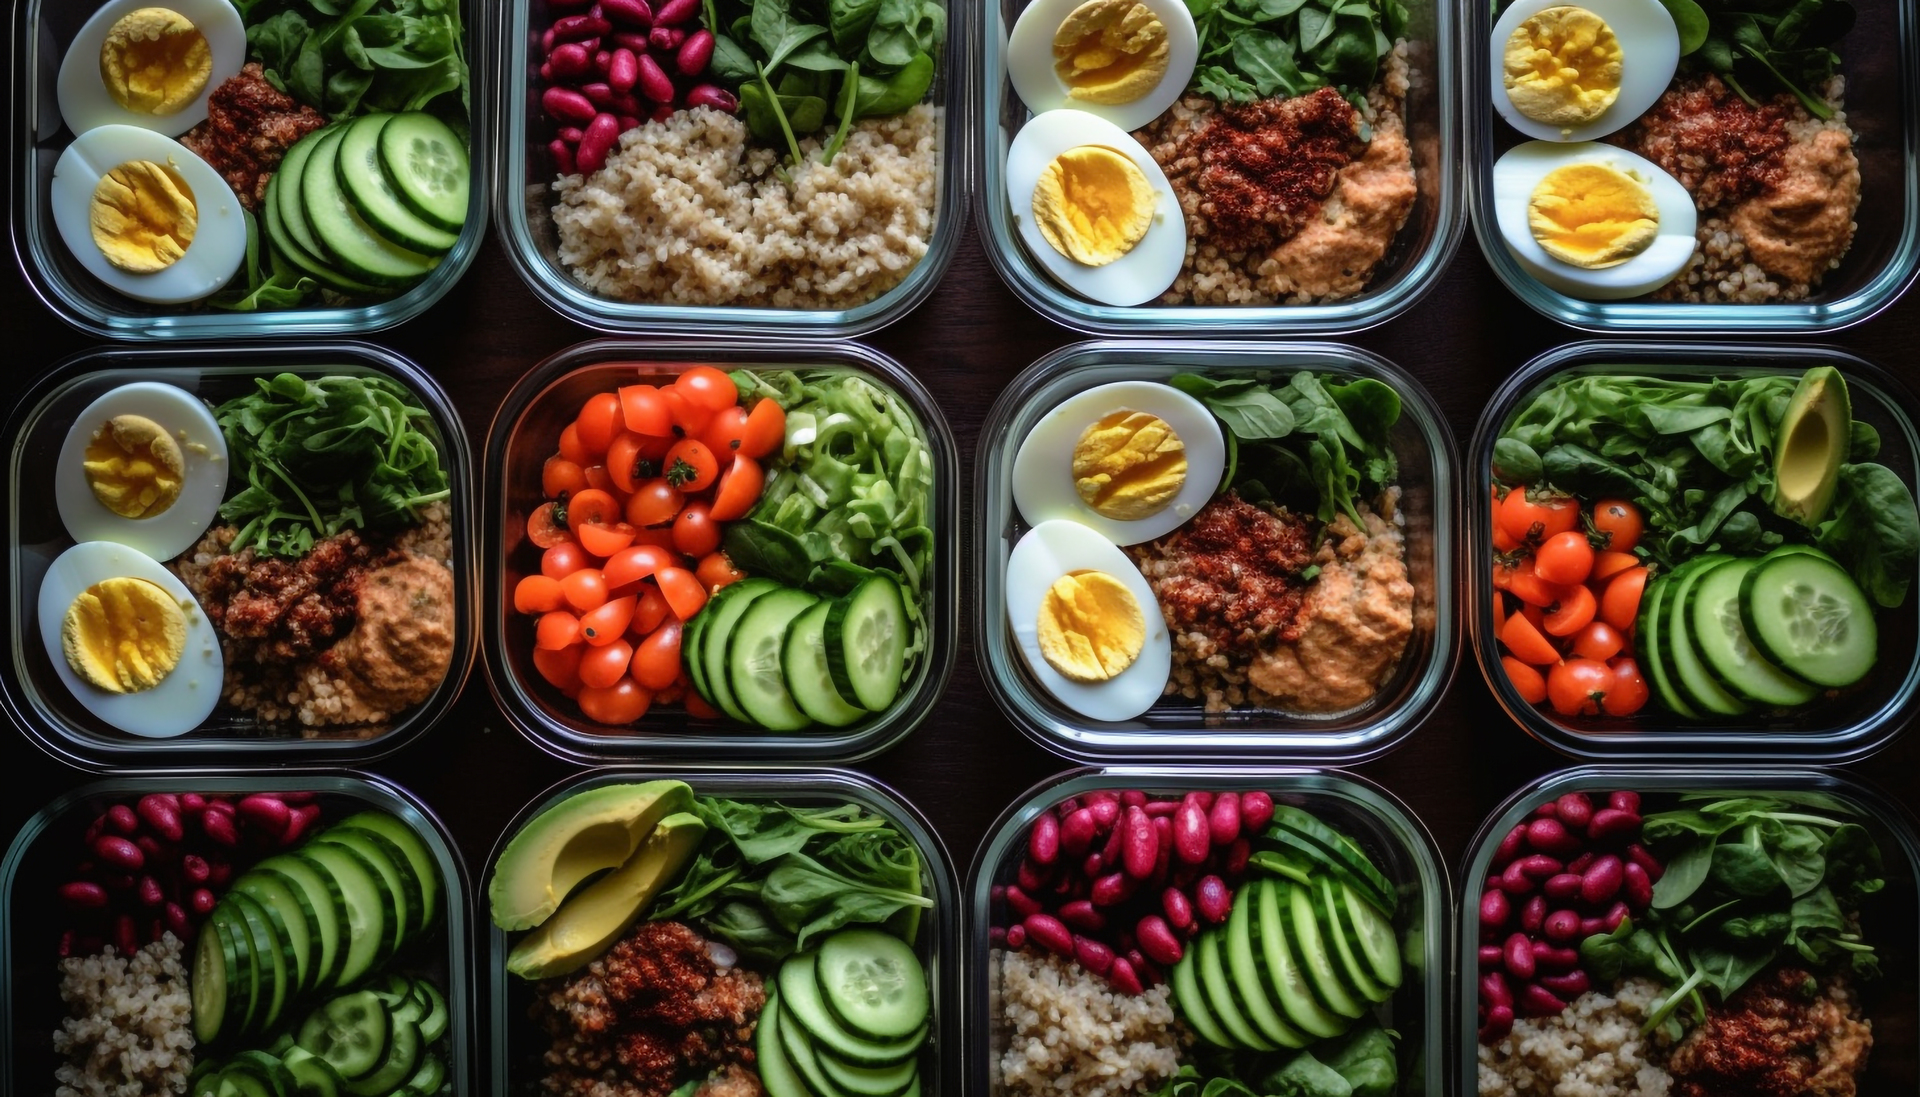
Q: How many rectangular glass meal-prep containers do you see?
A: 12